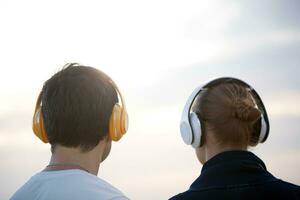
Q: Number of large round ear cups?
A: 4